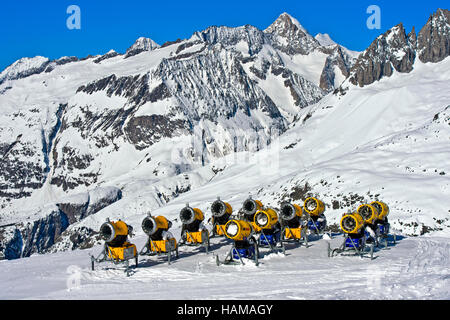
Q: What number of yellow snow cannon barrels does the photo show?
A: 12